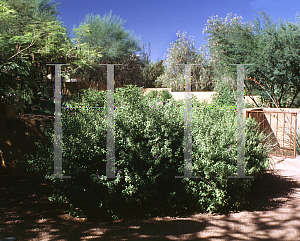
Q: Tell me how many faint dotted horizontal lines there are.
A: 2